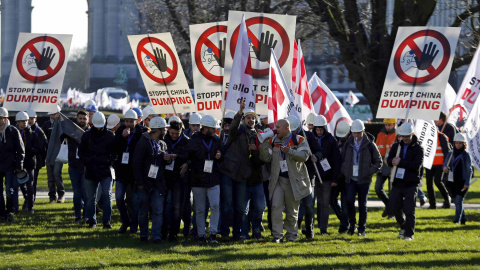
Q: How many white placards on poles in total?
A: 5